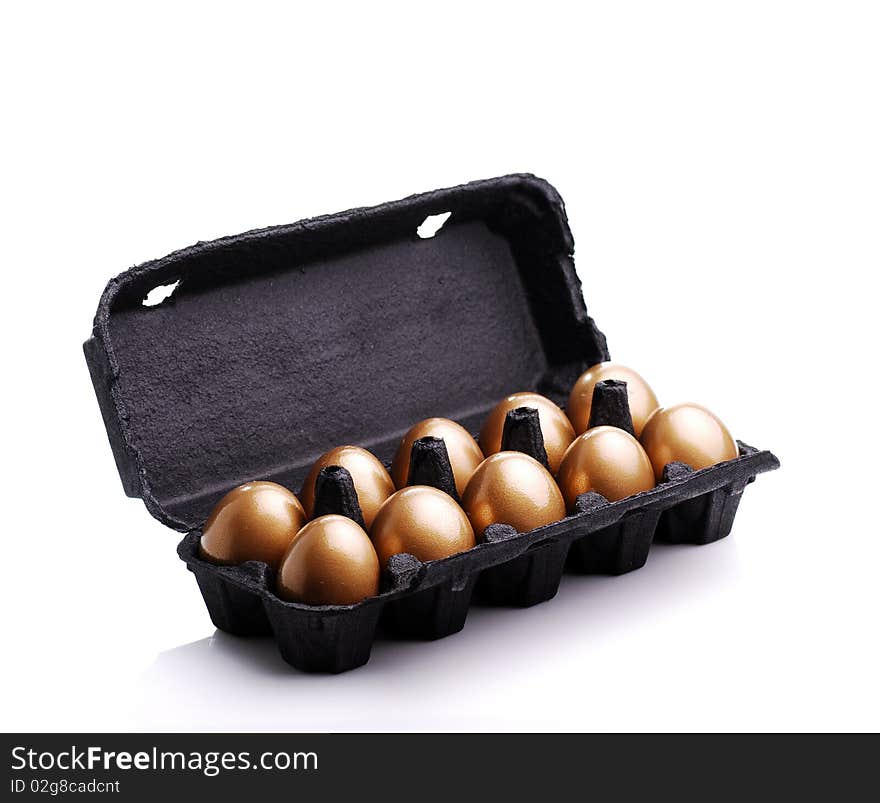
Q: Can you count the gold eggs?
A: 10